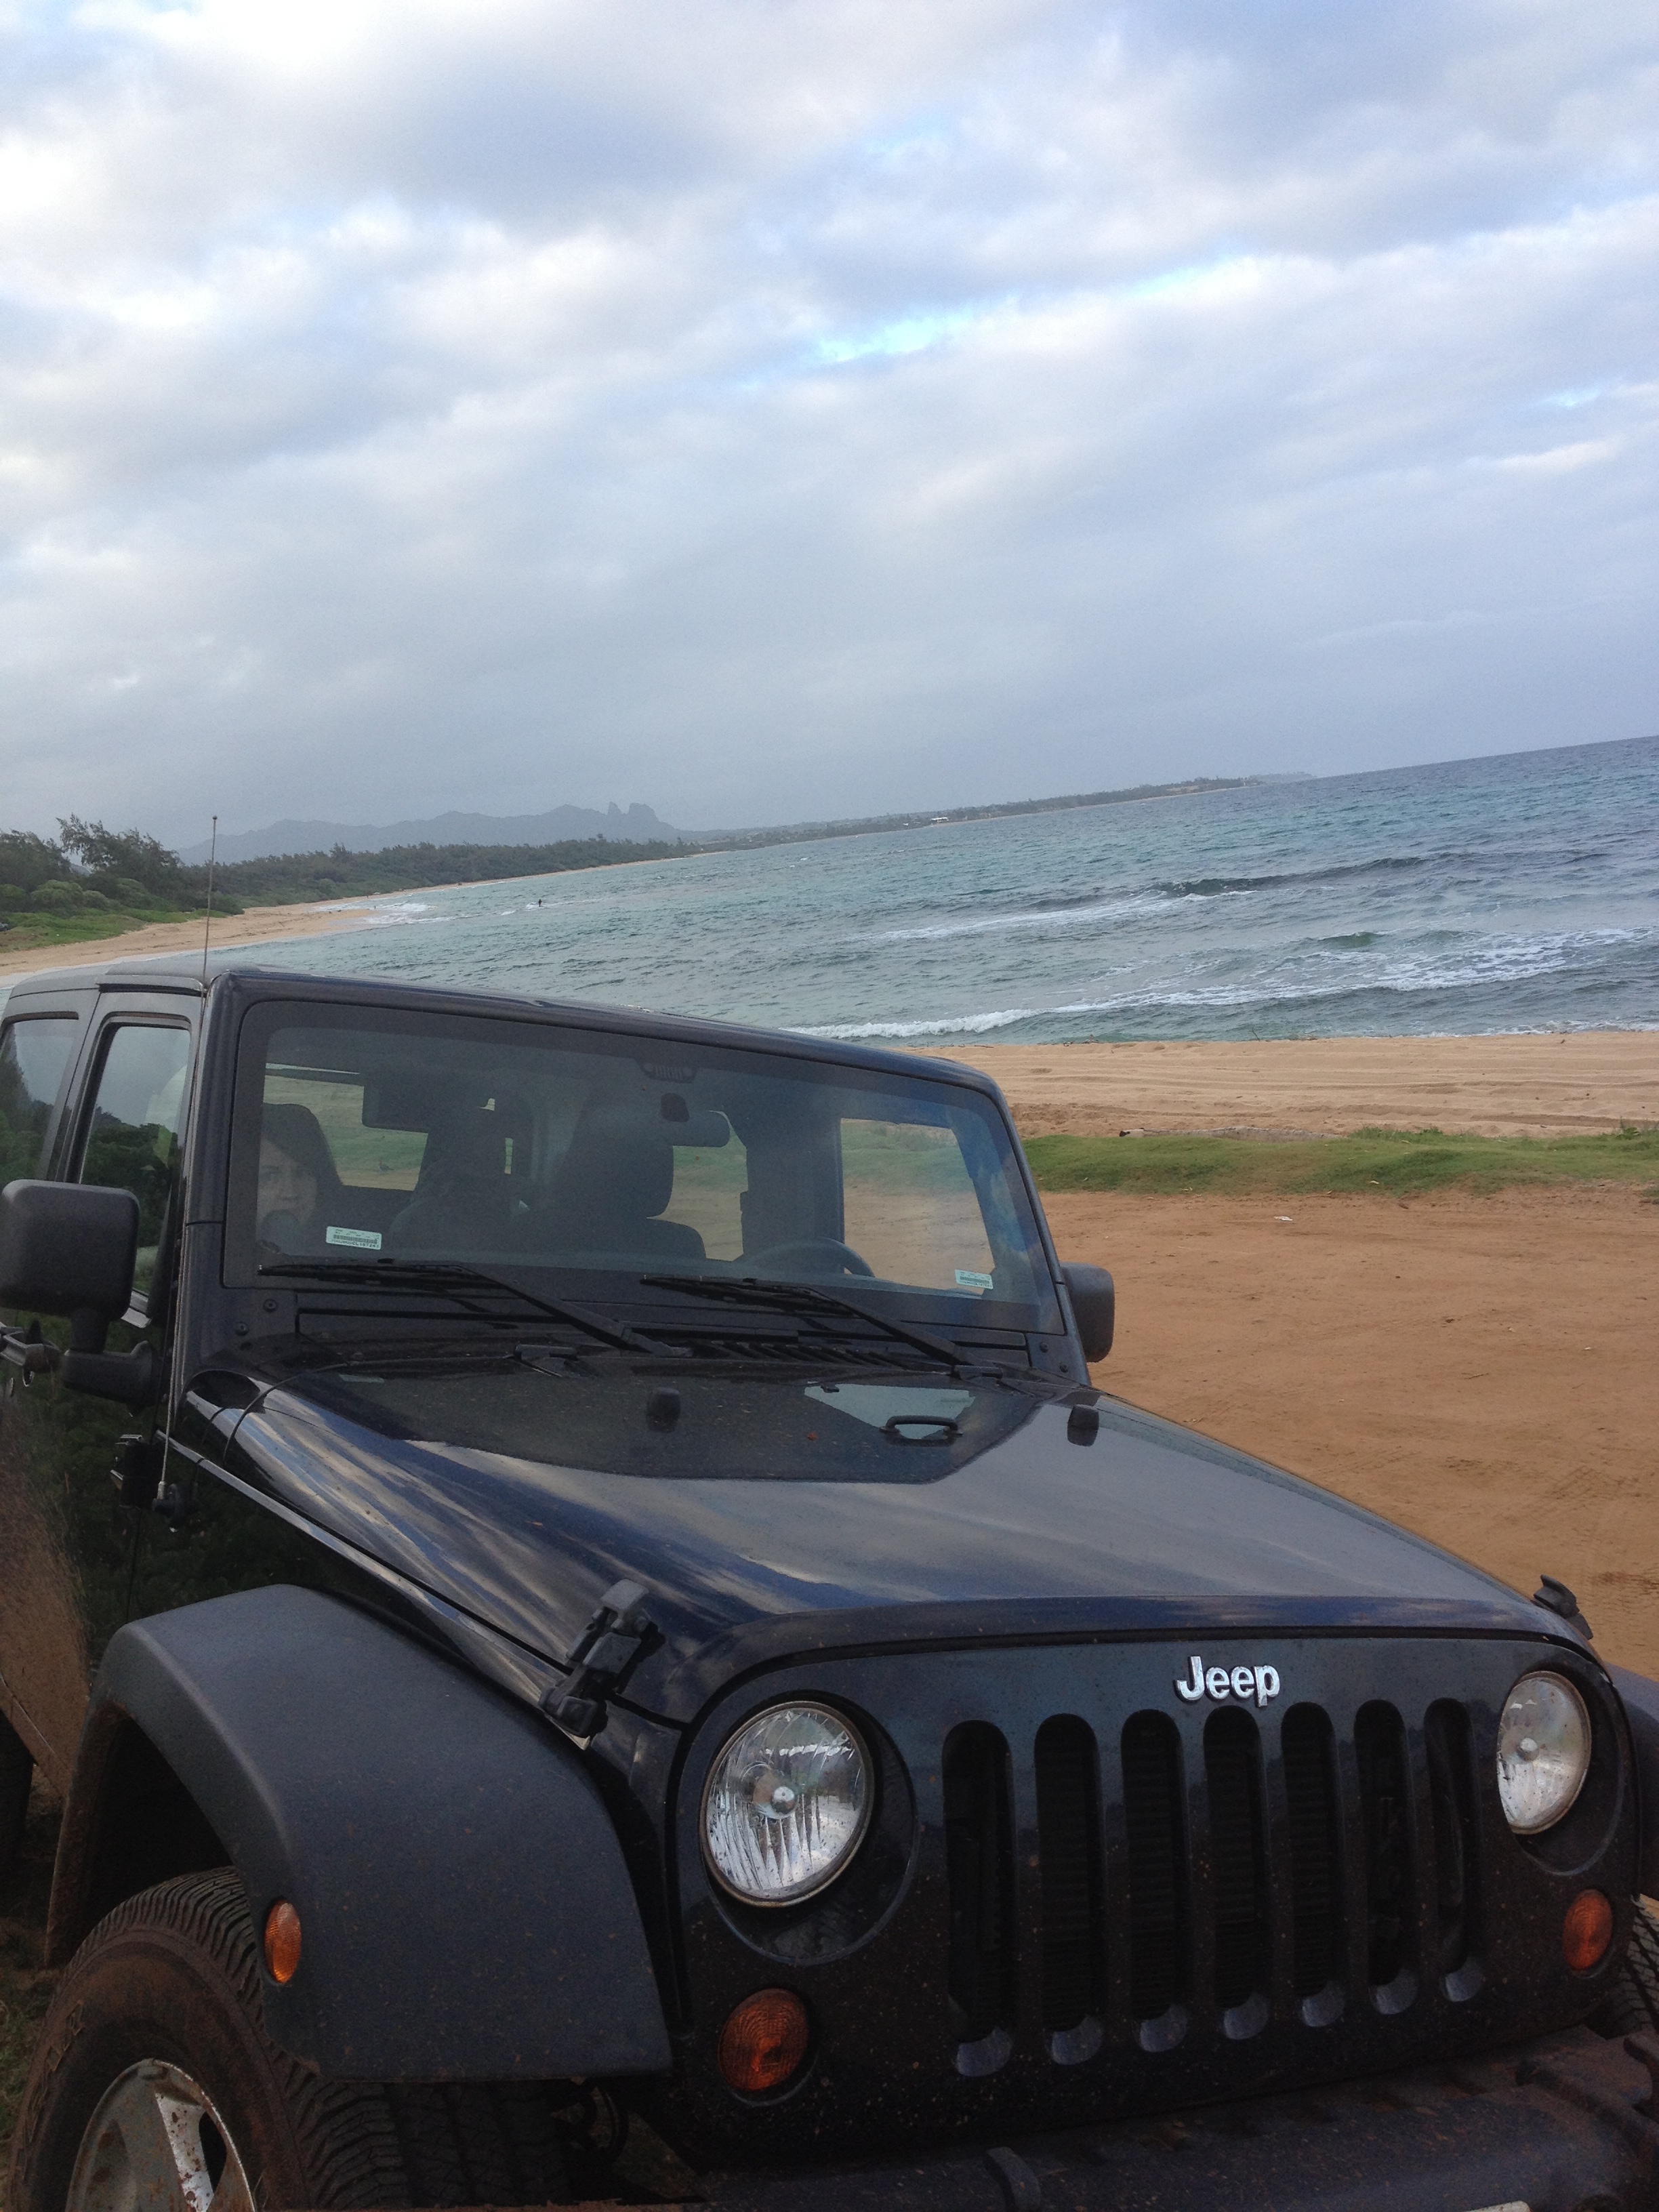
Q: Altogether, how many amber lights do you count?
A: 3